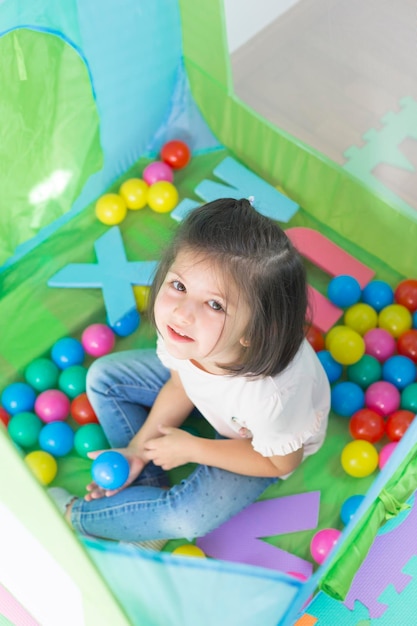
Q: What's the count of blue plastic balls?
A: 12